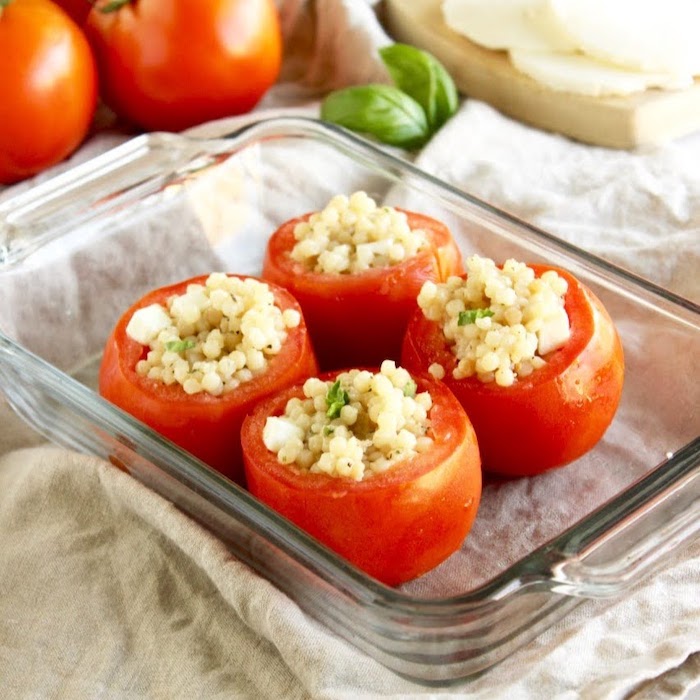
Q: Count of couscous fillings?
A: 4